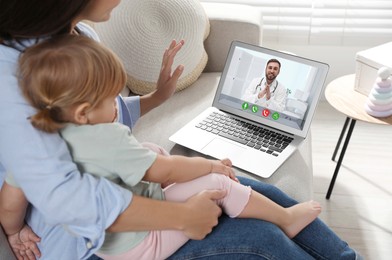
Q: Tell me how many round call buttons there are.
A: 4